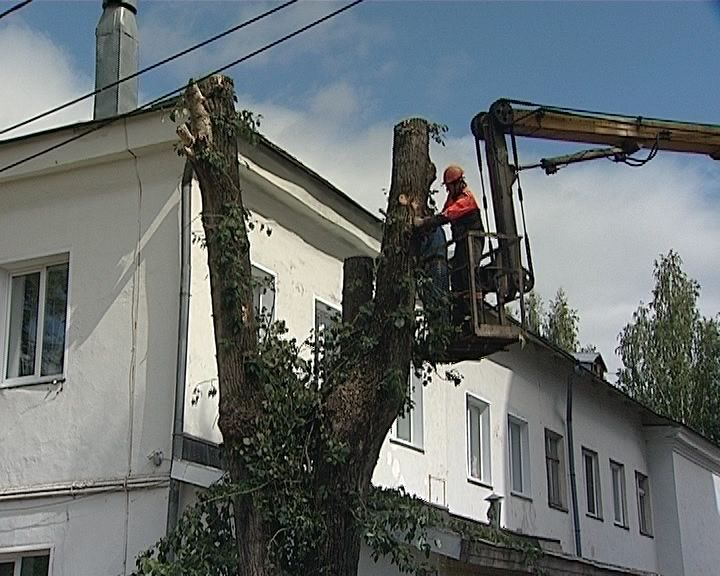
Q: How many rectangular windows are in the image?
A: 11